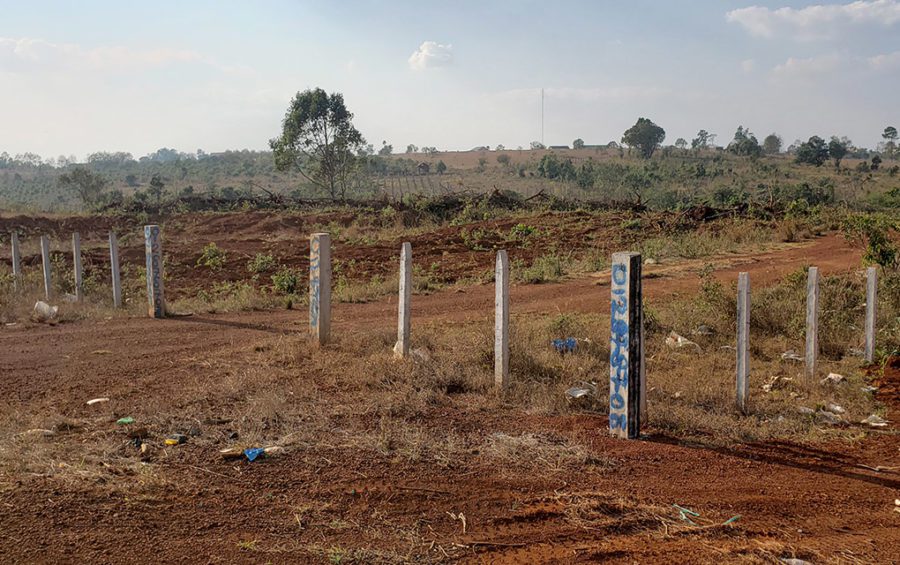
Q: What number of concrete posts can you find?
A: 12